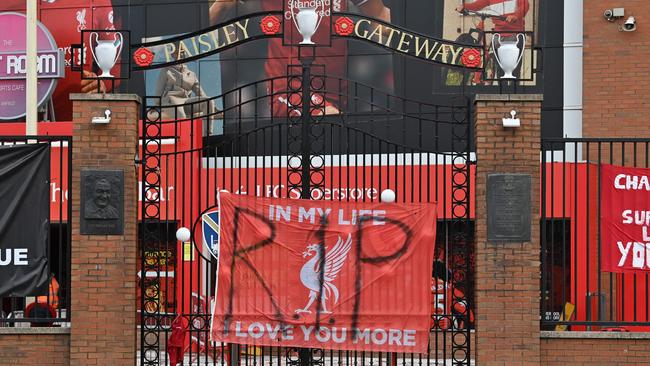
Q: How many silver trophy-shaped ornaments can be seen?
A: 3